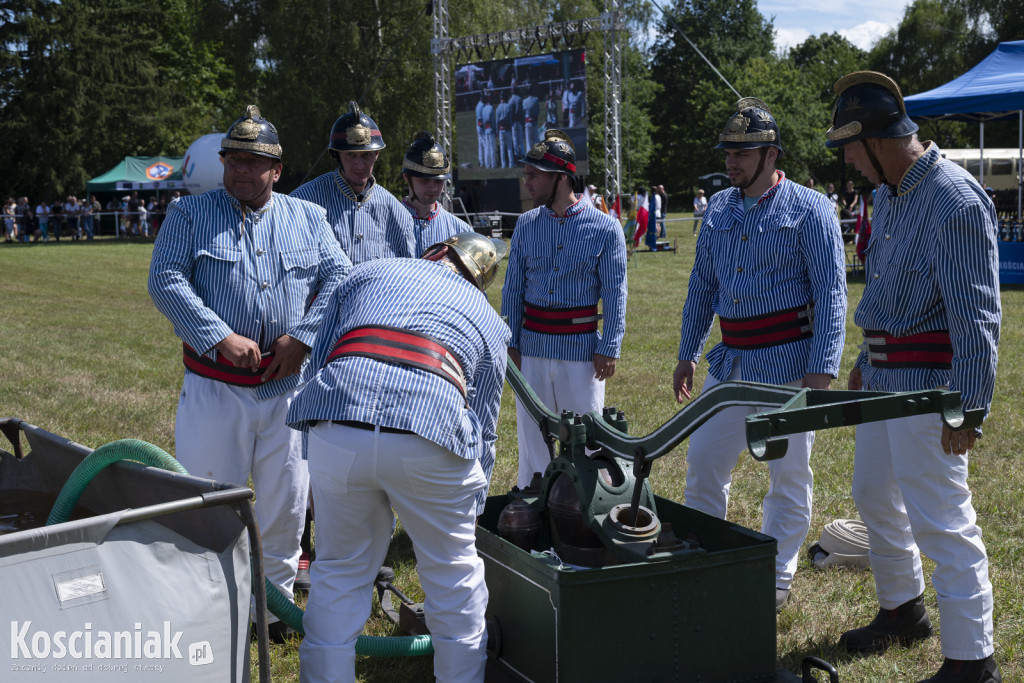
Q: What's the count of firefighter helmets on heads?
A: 7